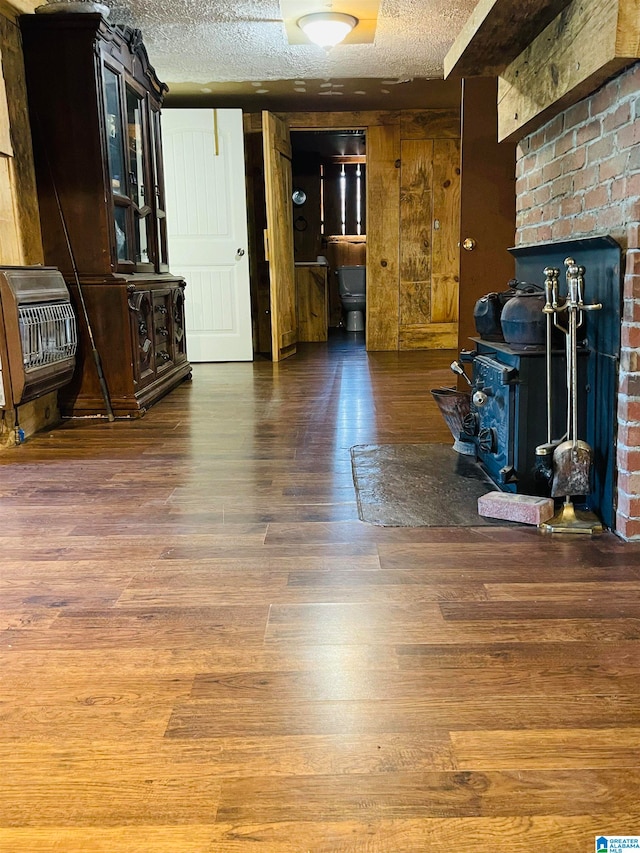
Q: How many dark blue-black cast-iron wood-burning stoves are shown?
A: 1